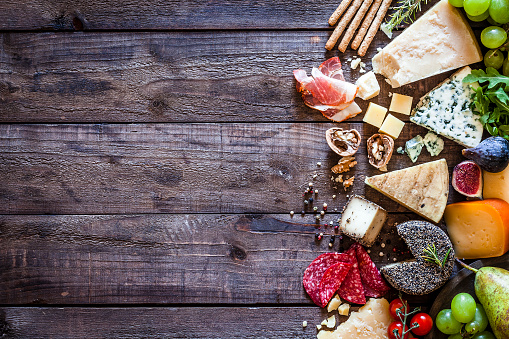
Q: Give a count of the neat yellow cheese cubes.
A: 3